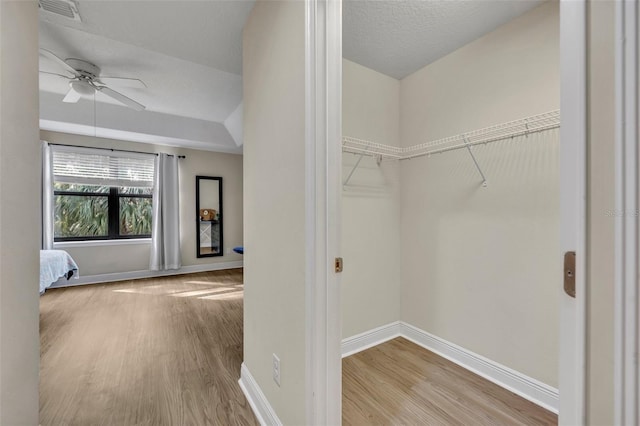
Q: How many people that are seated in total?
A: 0